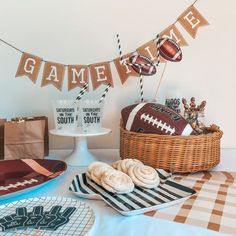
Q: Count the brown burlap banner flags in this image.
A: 8